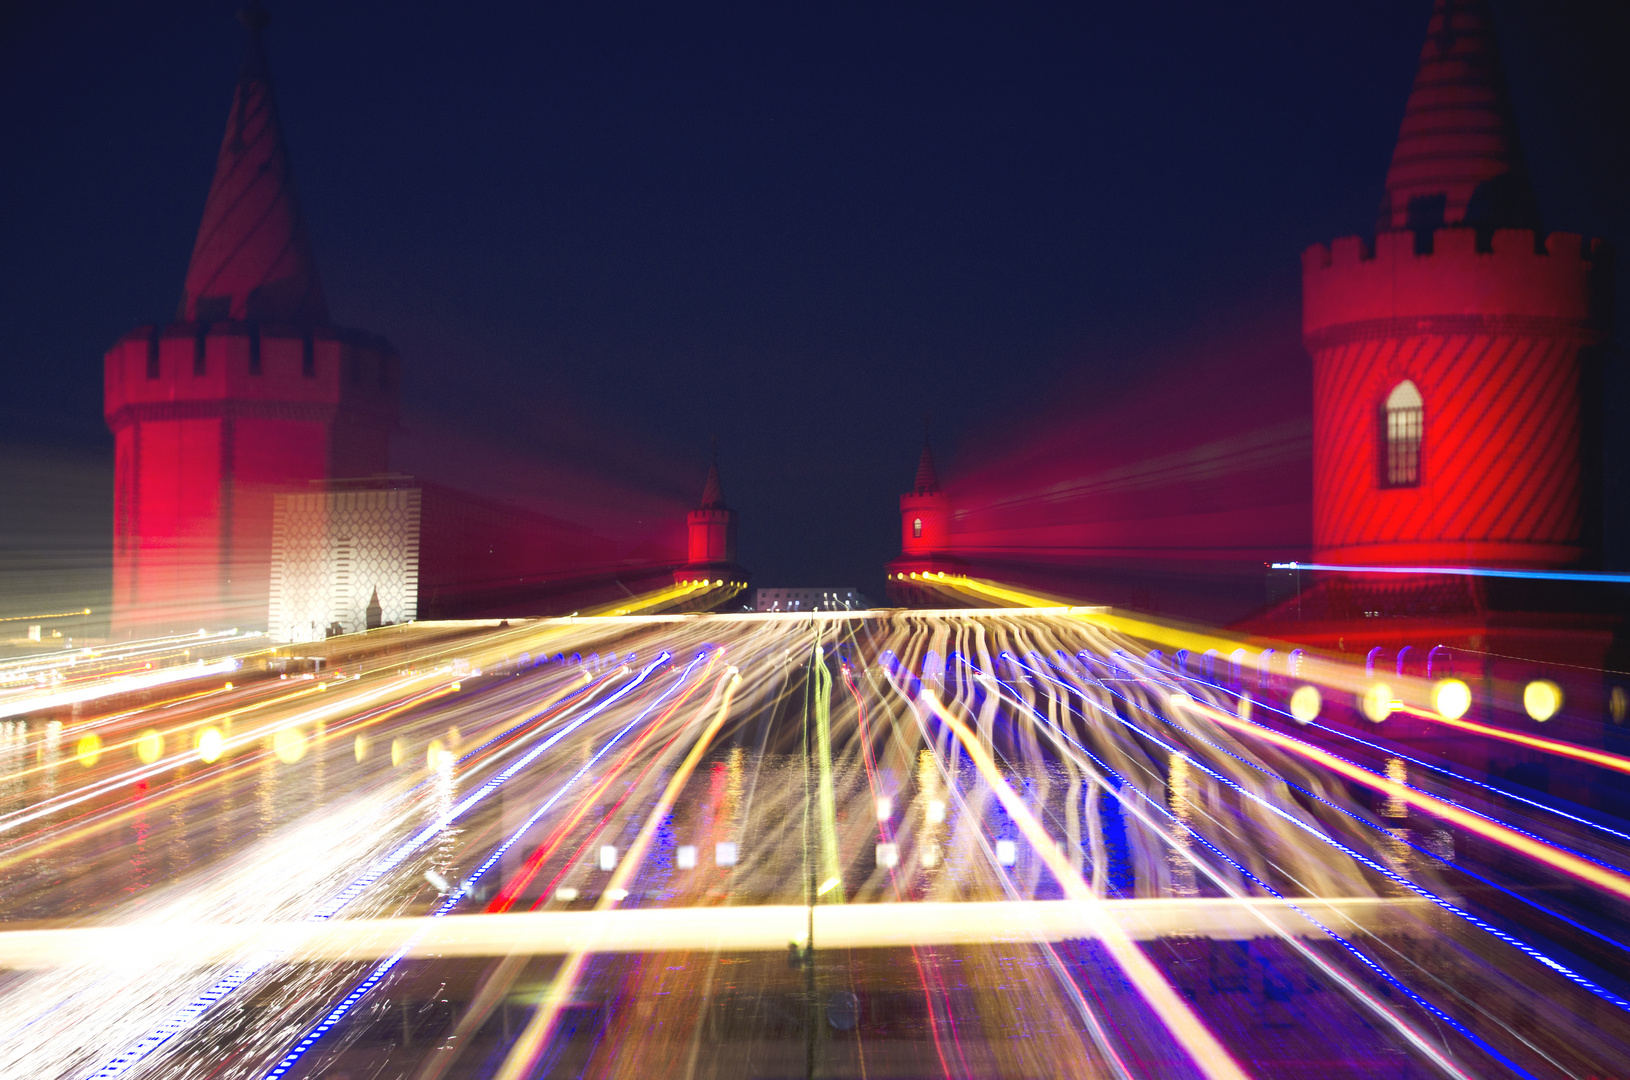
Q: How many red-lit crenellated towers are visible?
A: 4